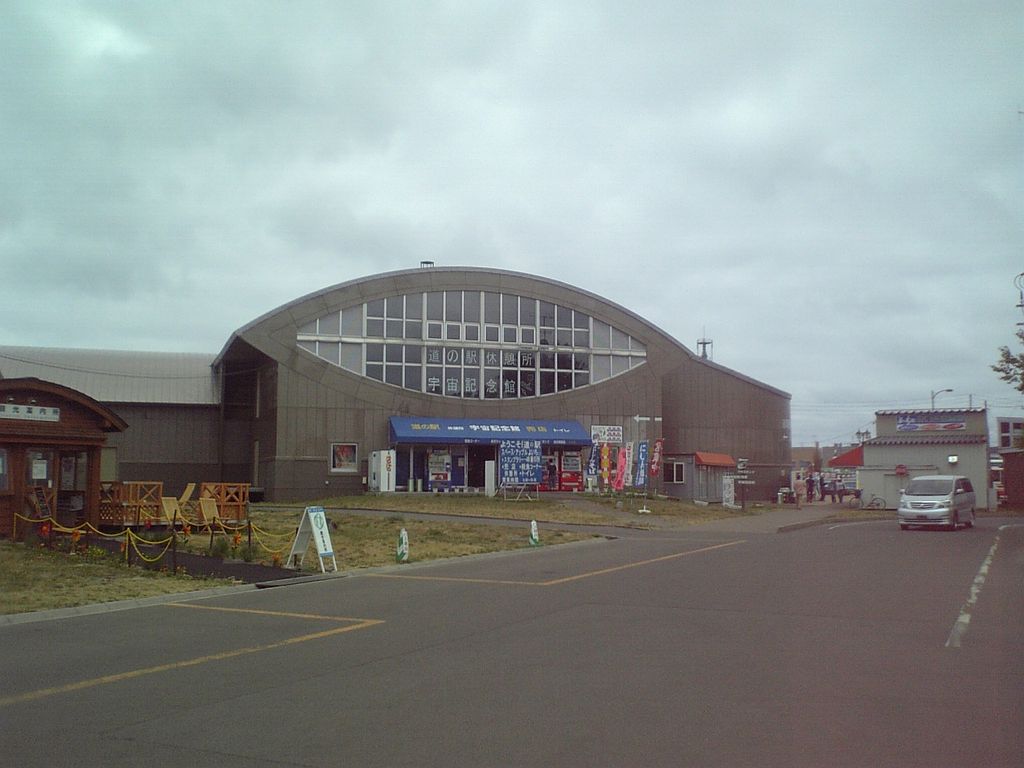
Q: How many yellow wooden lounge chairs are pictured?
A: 3